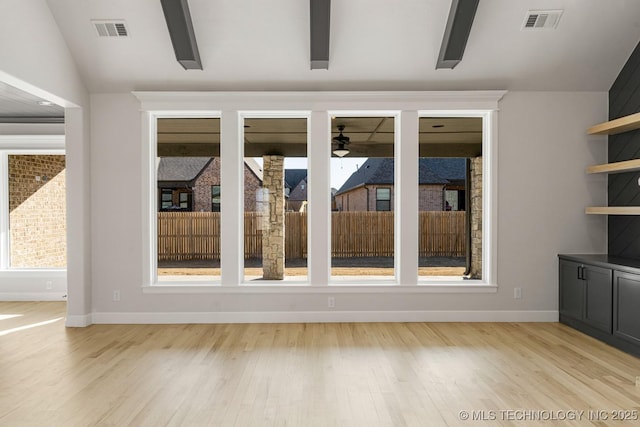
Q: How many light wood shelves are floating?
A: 3